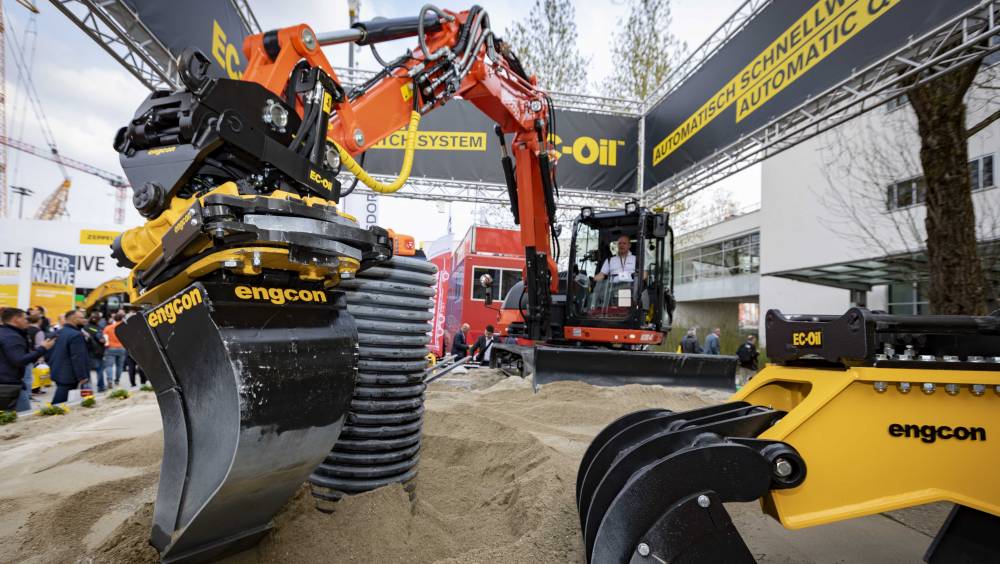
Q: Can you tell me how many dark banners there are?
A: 3